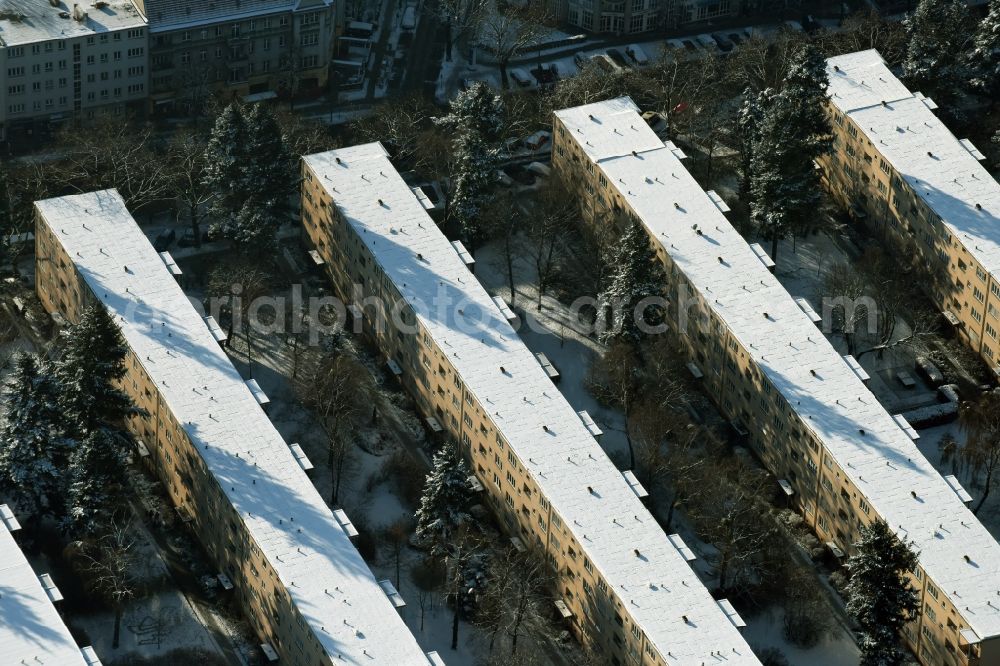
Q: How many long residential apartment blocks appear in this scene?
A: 5